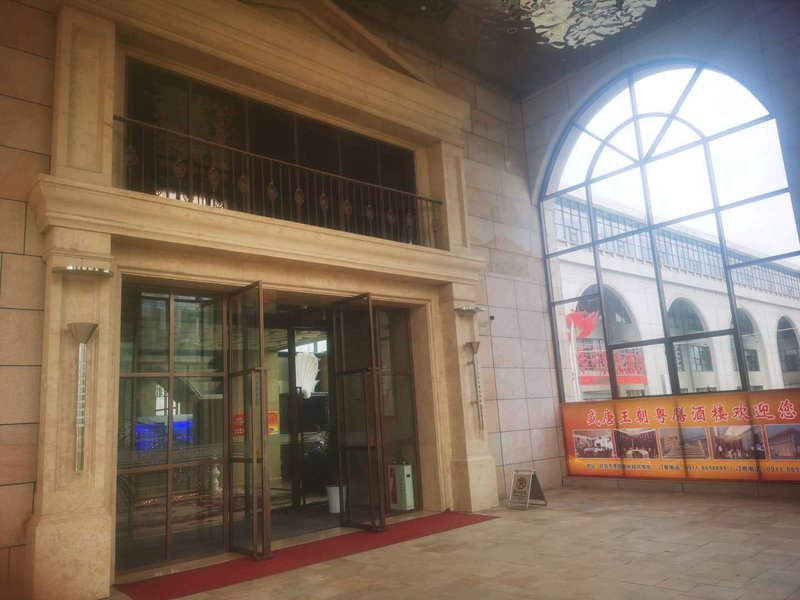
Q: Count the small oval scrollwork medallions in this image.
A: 12